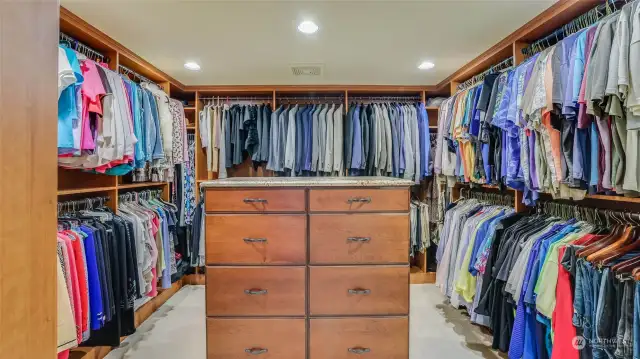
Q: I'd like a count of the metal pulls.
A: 8